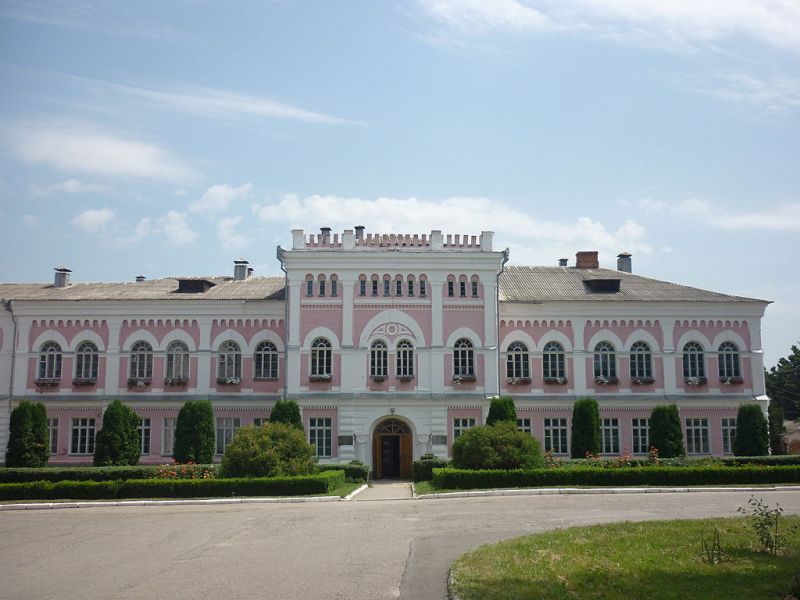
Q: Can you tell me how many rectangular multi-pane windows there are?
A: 14